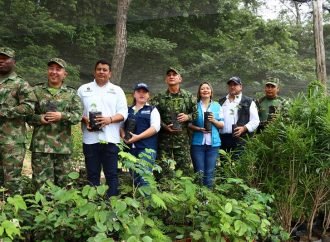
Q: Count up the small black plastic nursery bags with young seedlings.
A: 7